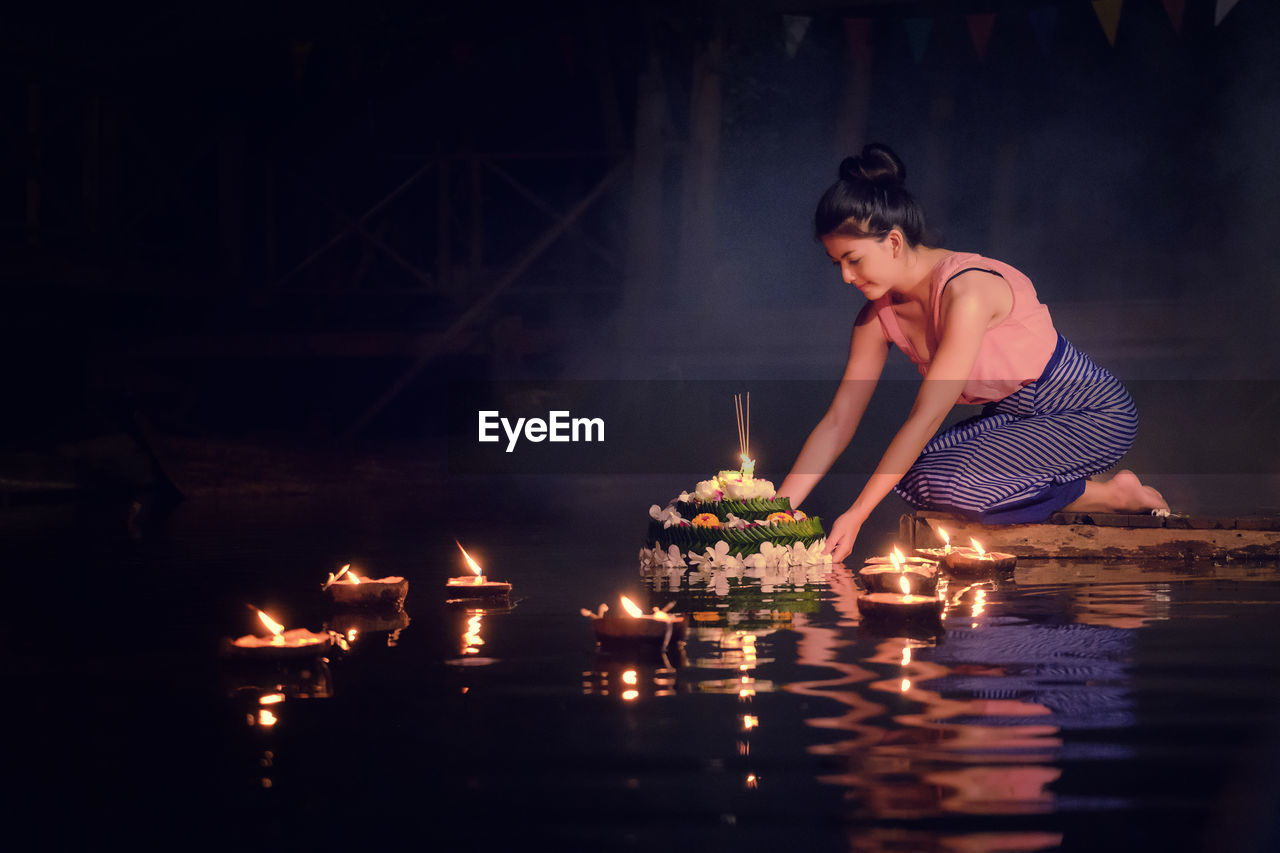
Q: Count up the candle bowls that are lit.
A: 9